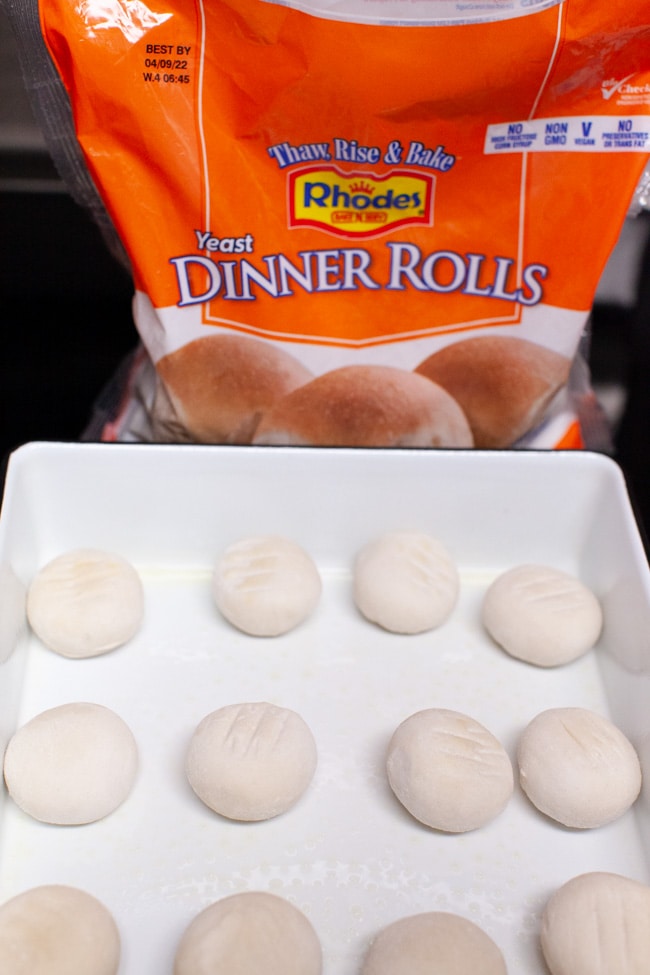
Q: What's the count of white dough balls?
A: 12